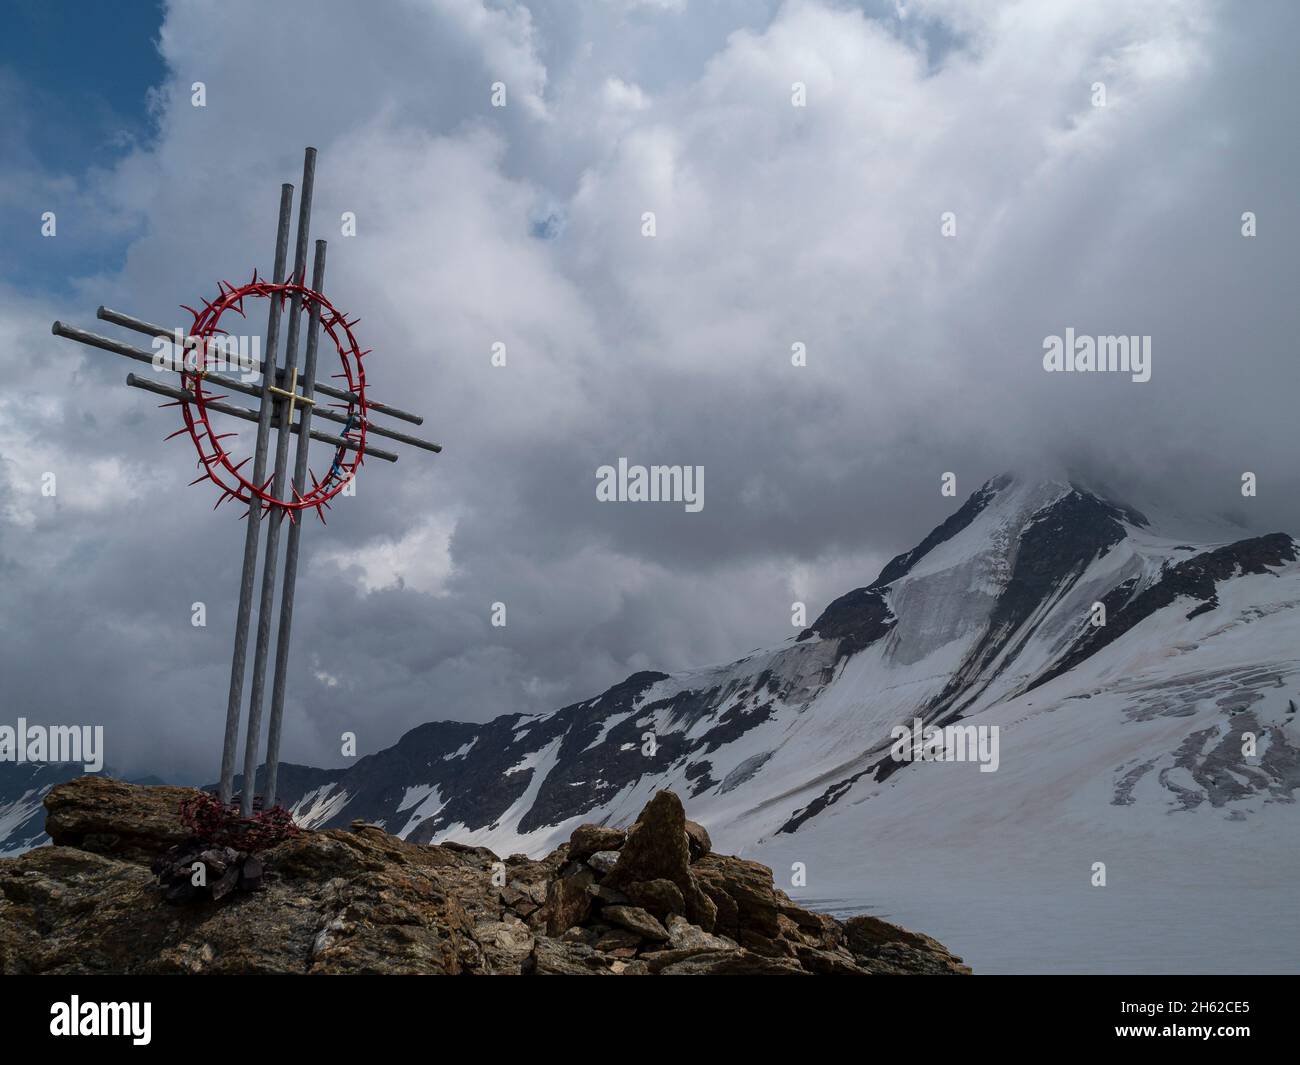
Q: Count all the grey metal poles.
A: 6